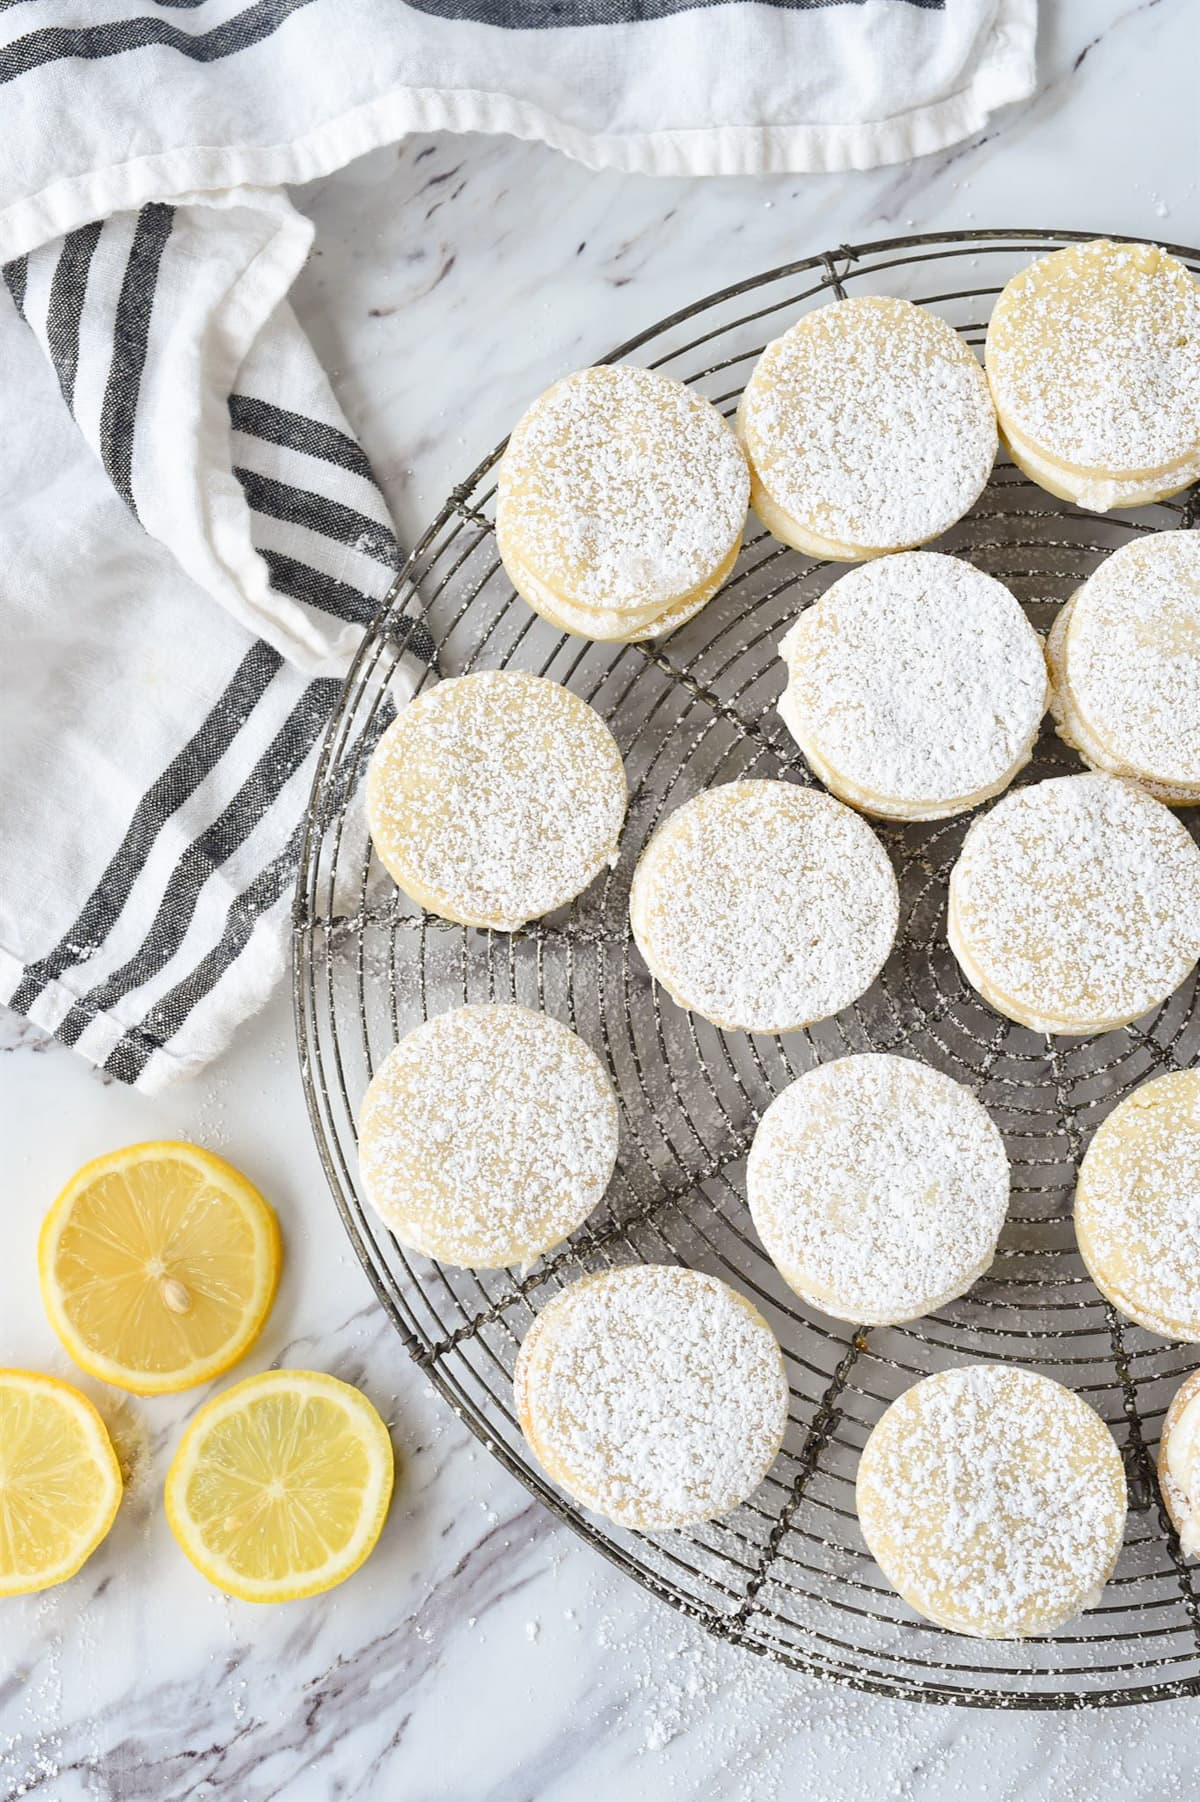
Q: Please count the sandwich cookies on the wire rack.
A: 14